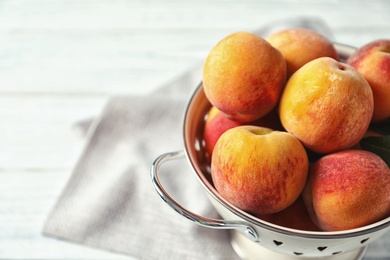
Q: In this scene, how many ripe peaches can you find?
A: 7